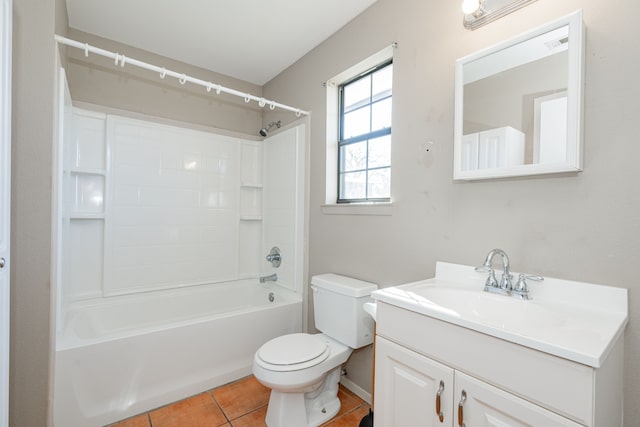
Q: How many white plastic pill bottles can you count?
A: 0